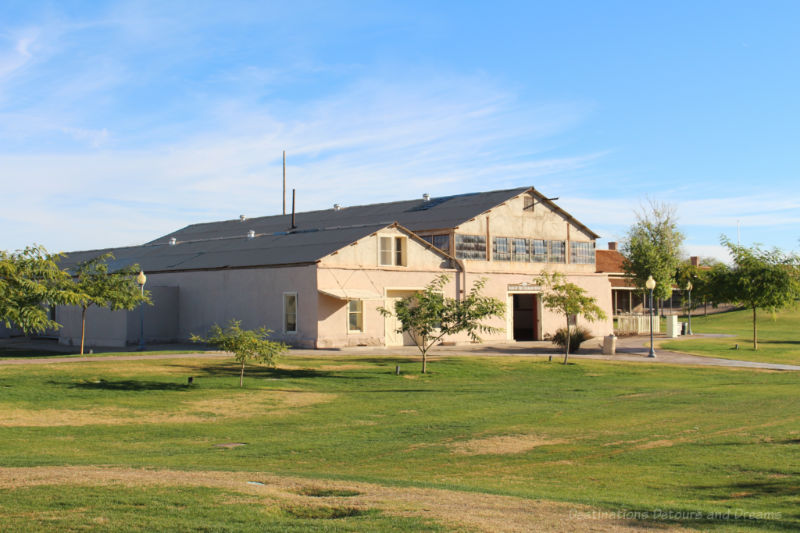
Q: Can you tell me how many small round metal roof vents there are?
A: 5